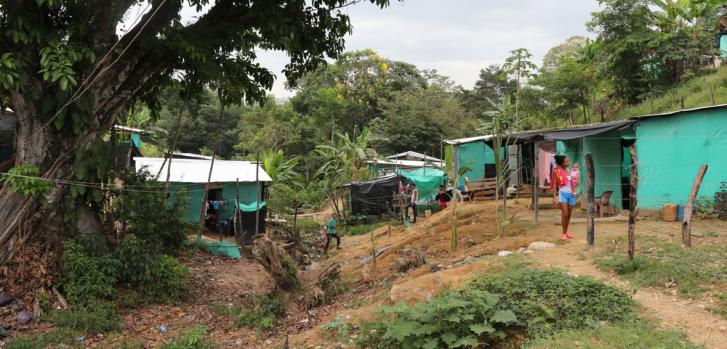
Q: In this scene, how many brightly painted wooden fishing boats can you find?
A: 0